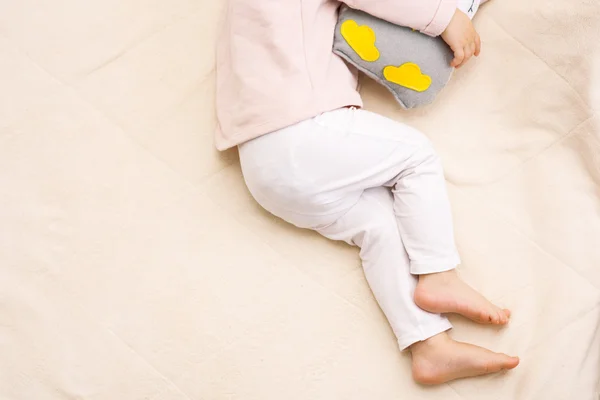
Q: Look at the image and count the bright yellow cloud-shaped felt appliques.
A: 2